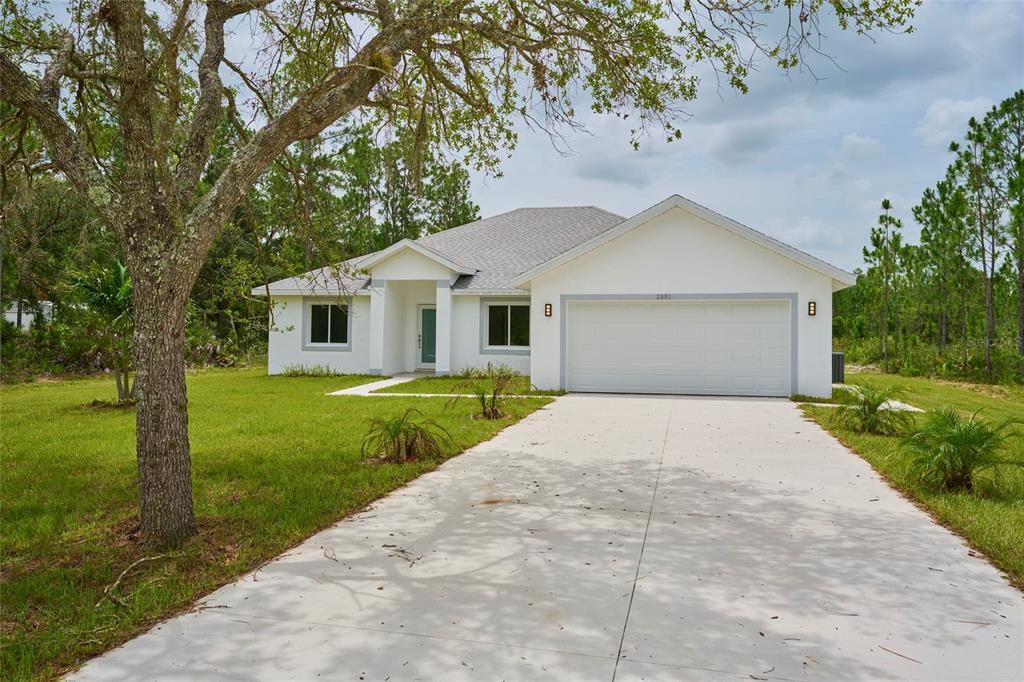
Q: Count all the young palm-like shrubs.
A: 4